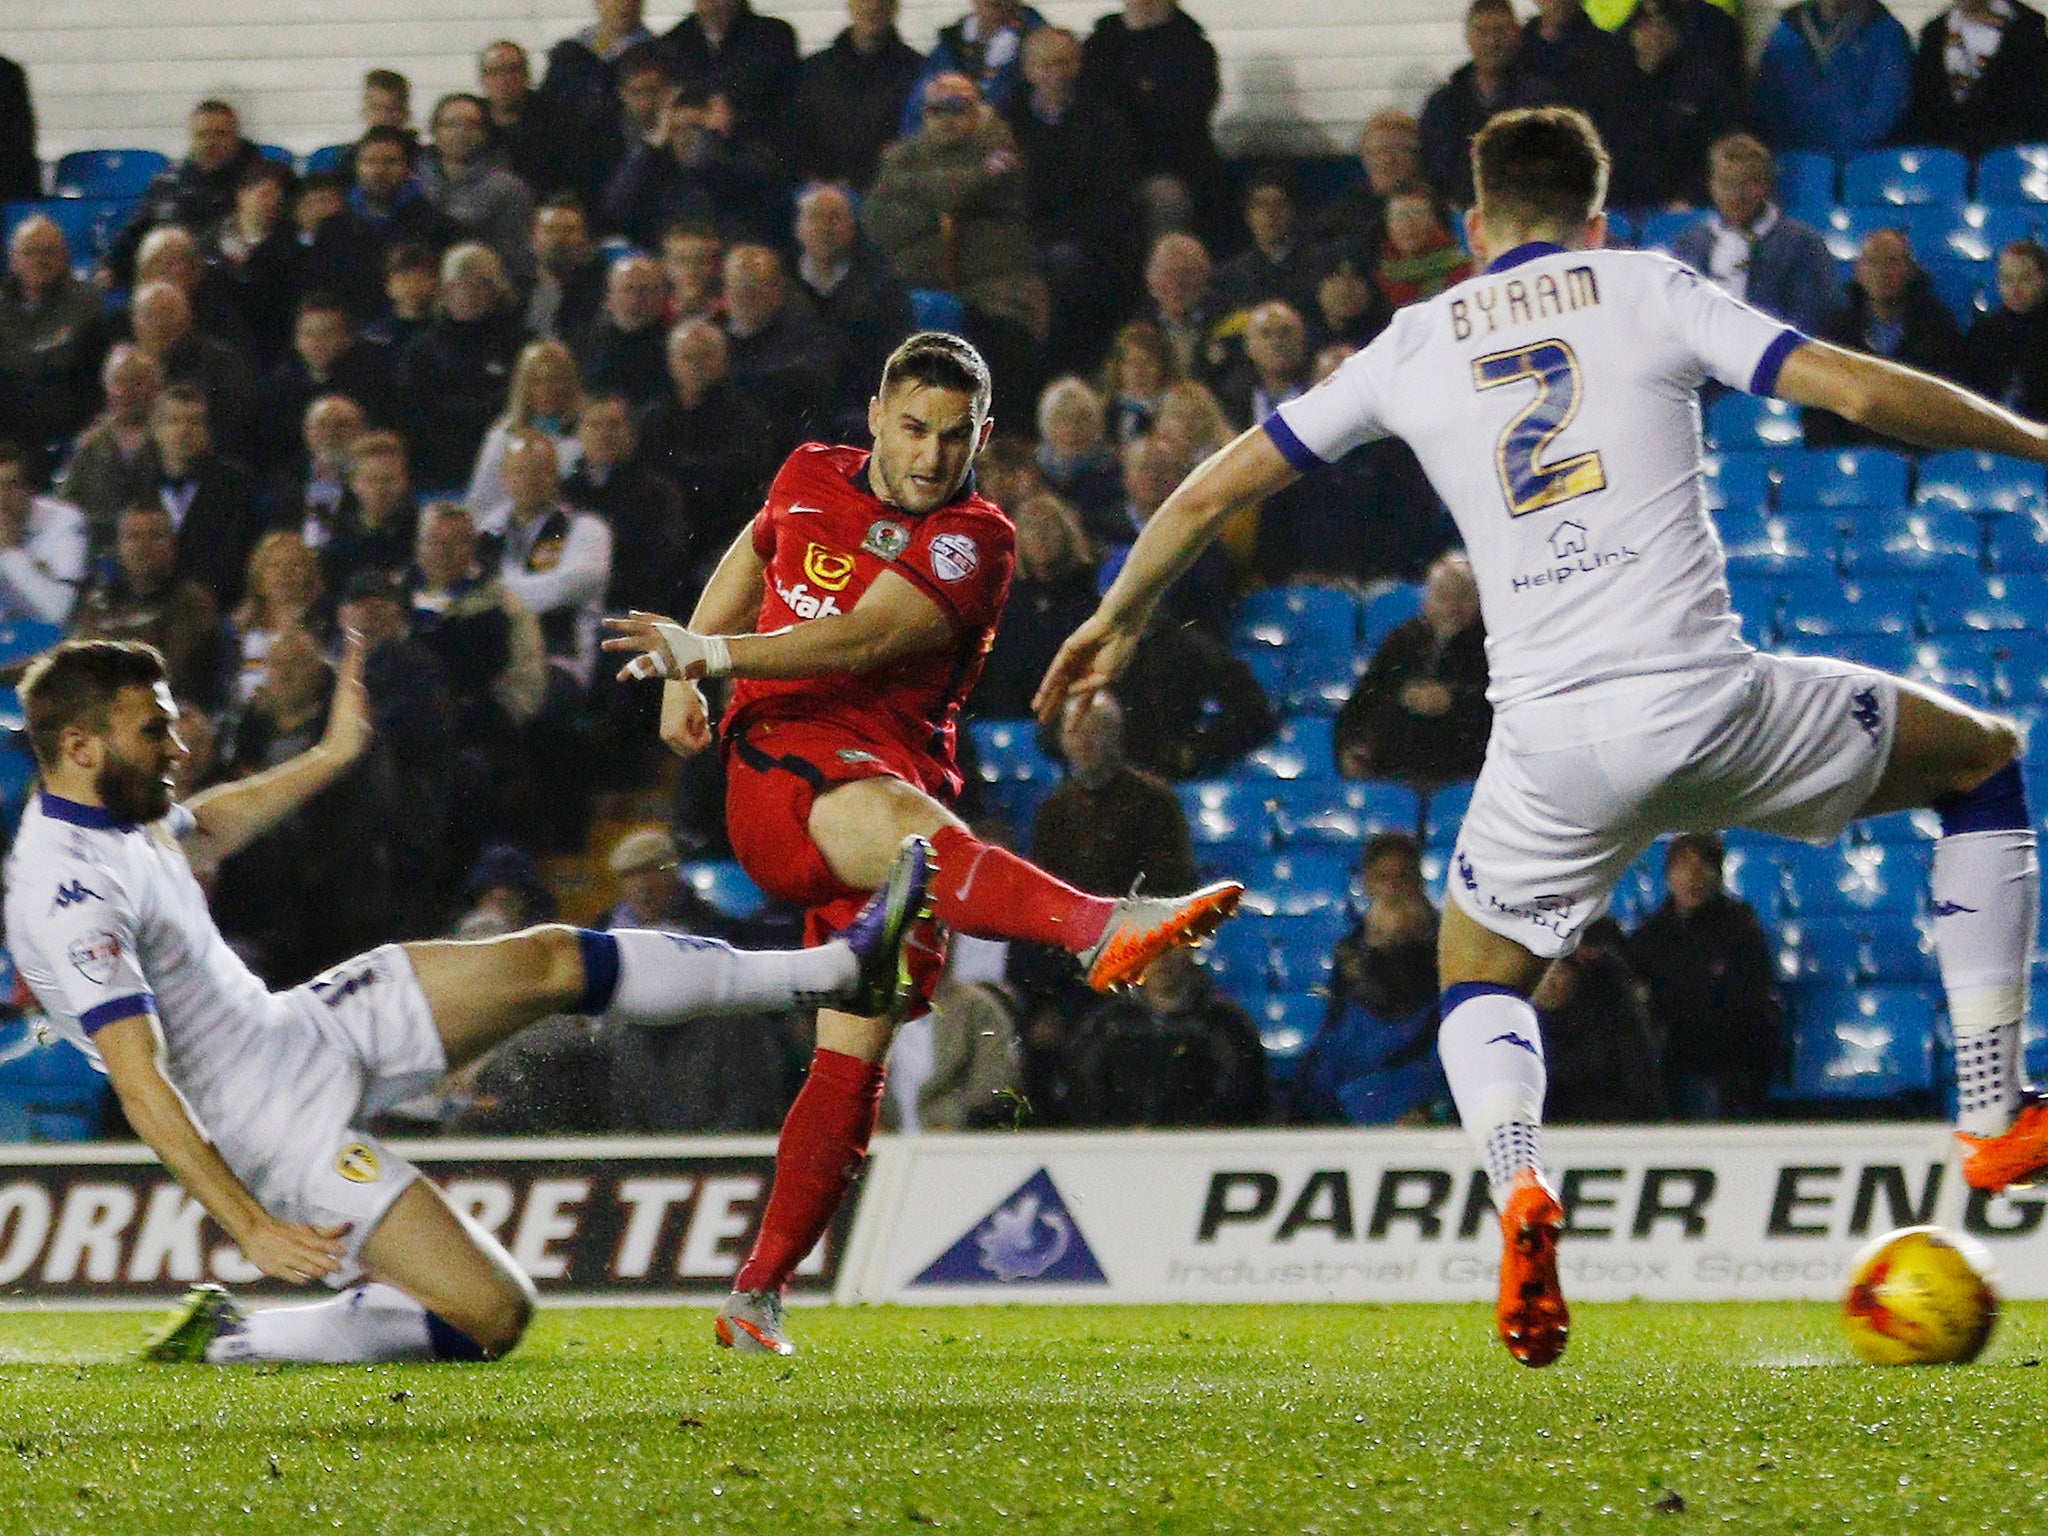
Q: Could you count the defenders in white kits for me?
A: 2